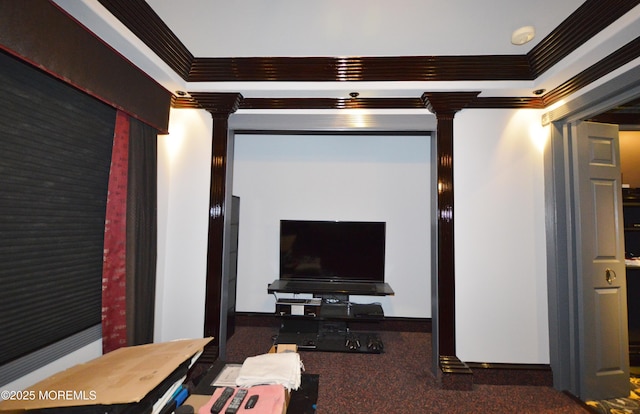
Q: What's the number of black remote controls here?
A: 3